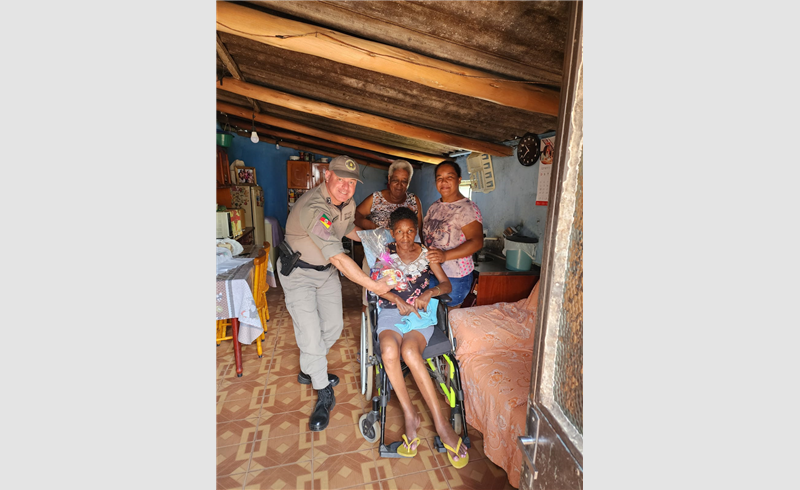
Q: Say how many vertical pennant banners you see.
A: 0